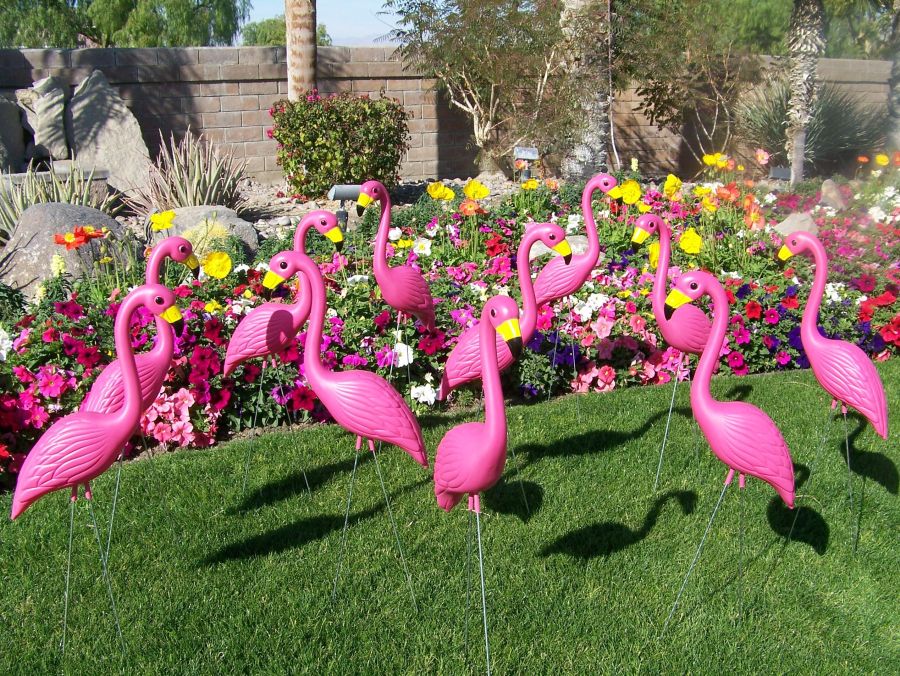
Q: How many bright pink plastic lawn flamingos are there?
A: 11